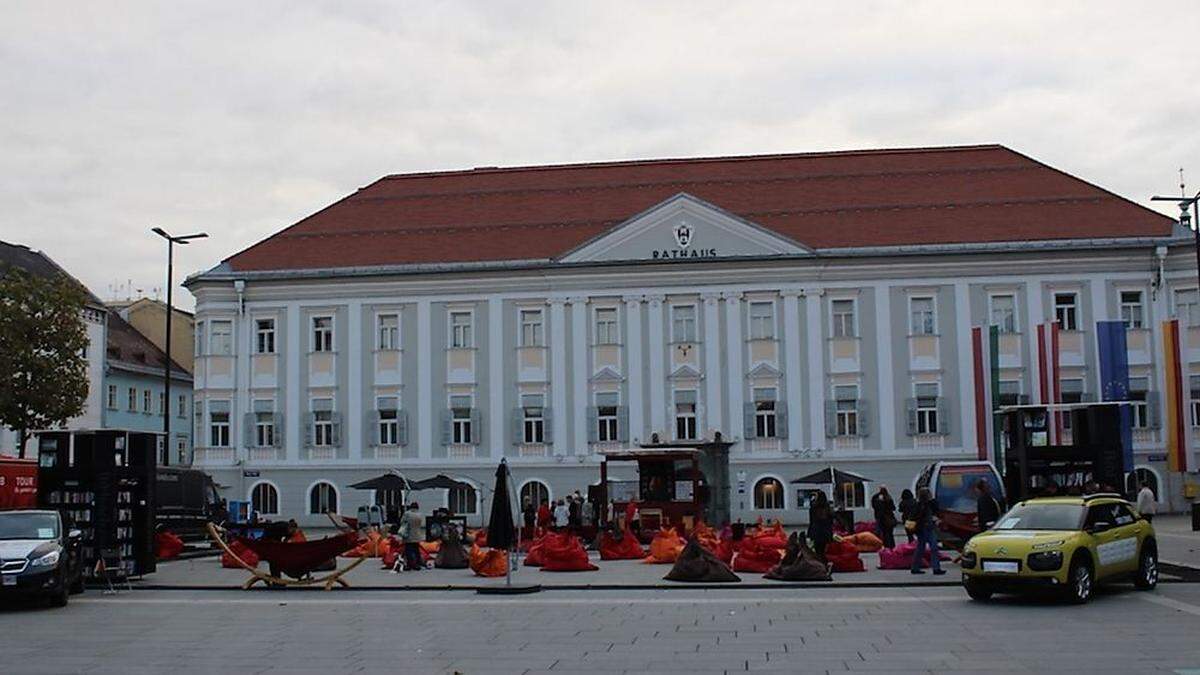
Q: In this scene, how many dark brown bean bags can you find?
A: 3